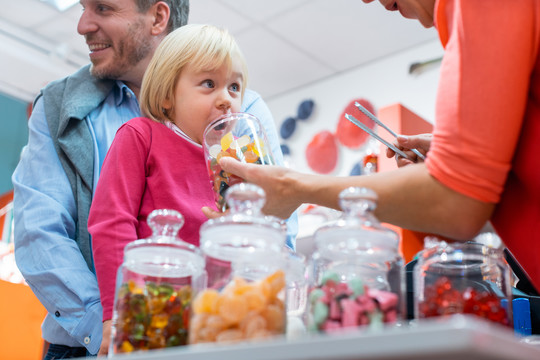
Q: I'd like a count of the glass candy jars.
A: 5